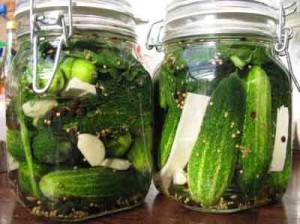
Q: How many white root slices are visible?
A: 2